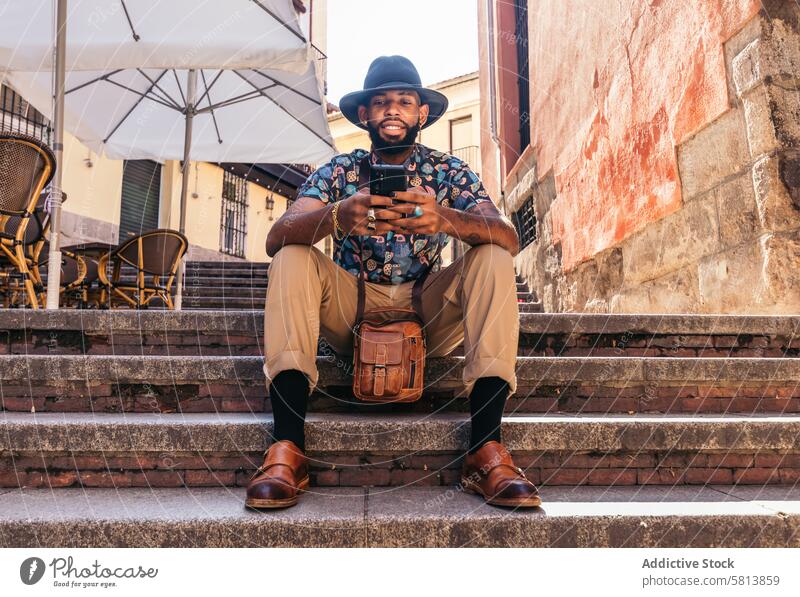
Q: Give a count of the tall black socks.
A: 2